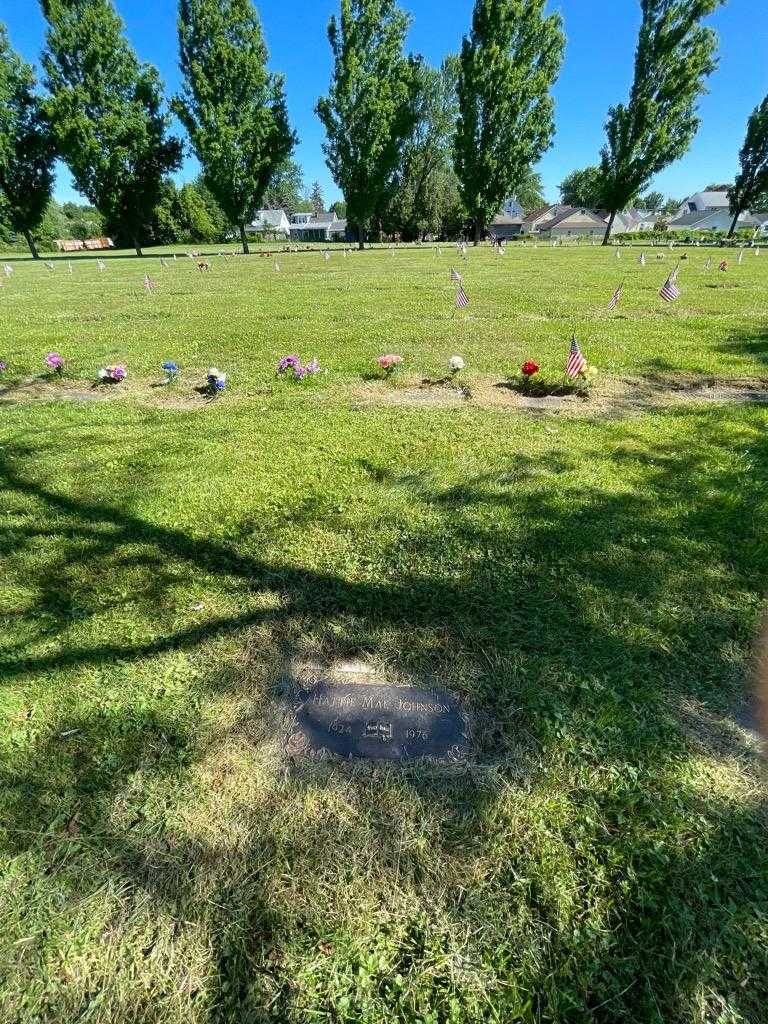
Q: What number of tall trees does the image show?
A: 7